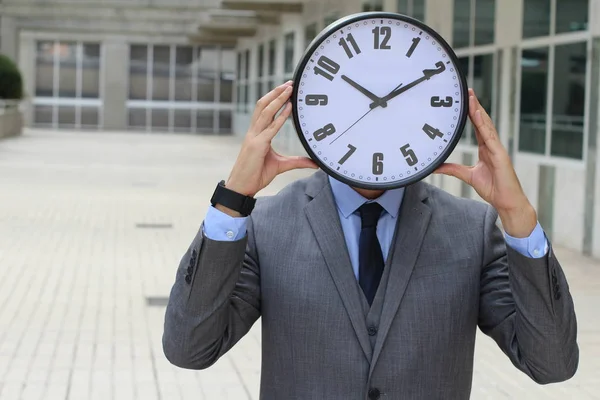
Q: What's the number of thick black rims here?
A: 1